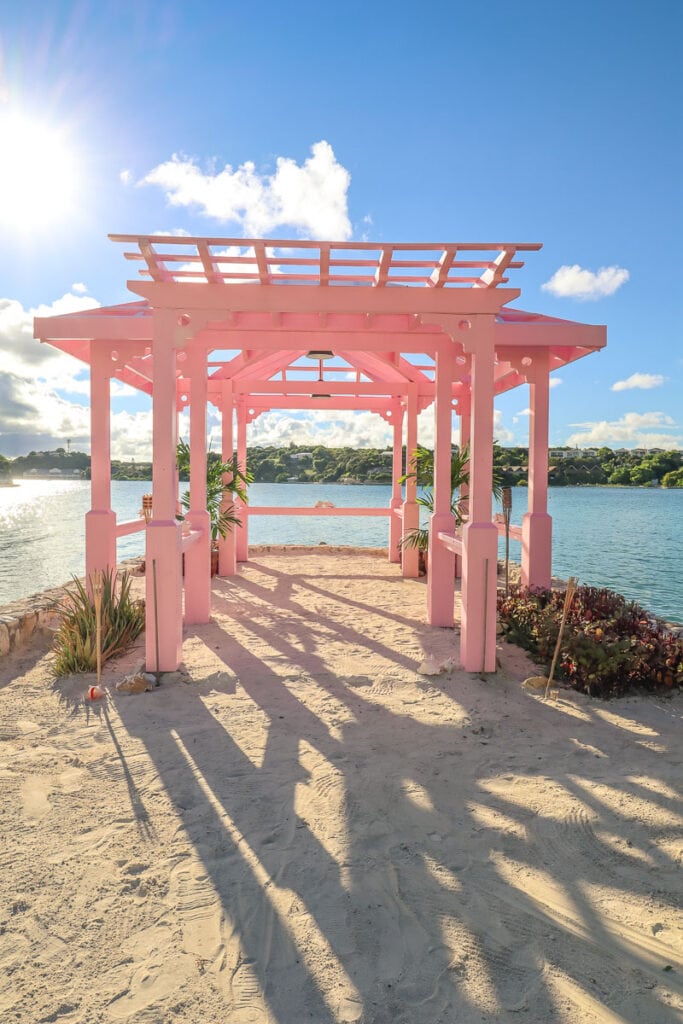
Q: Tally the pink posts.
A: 12